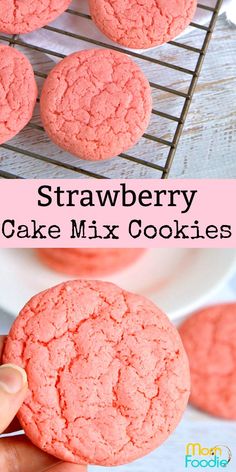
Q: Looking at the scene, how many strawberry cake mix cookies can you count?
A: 7